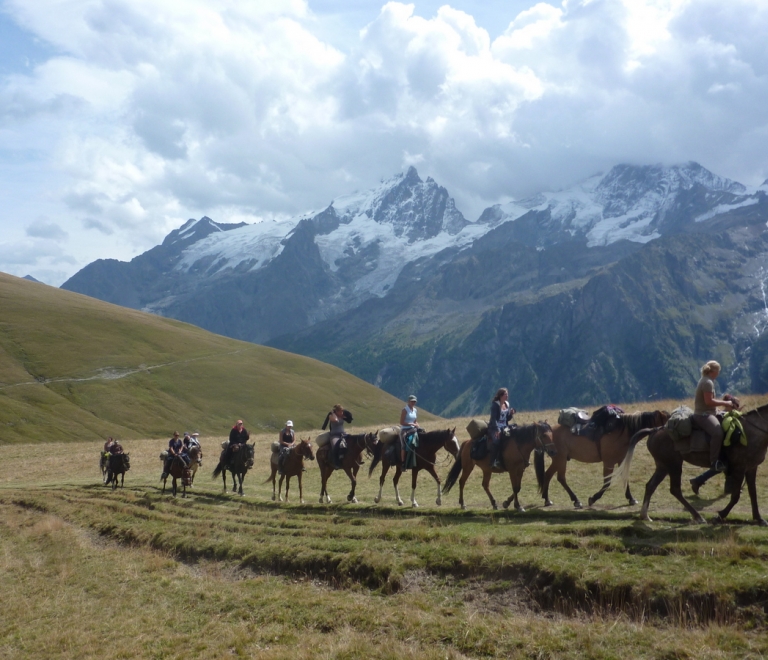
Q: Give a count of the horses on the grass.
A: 11